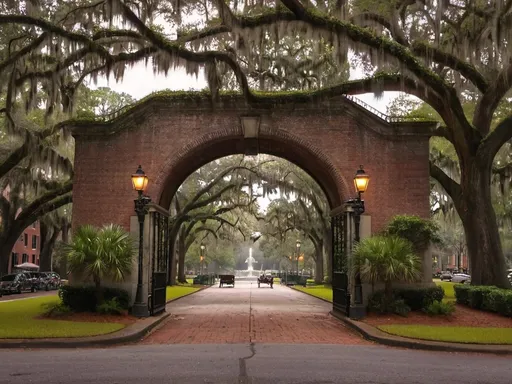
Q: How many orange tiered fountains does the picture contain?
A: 0